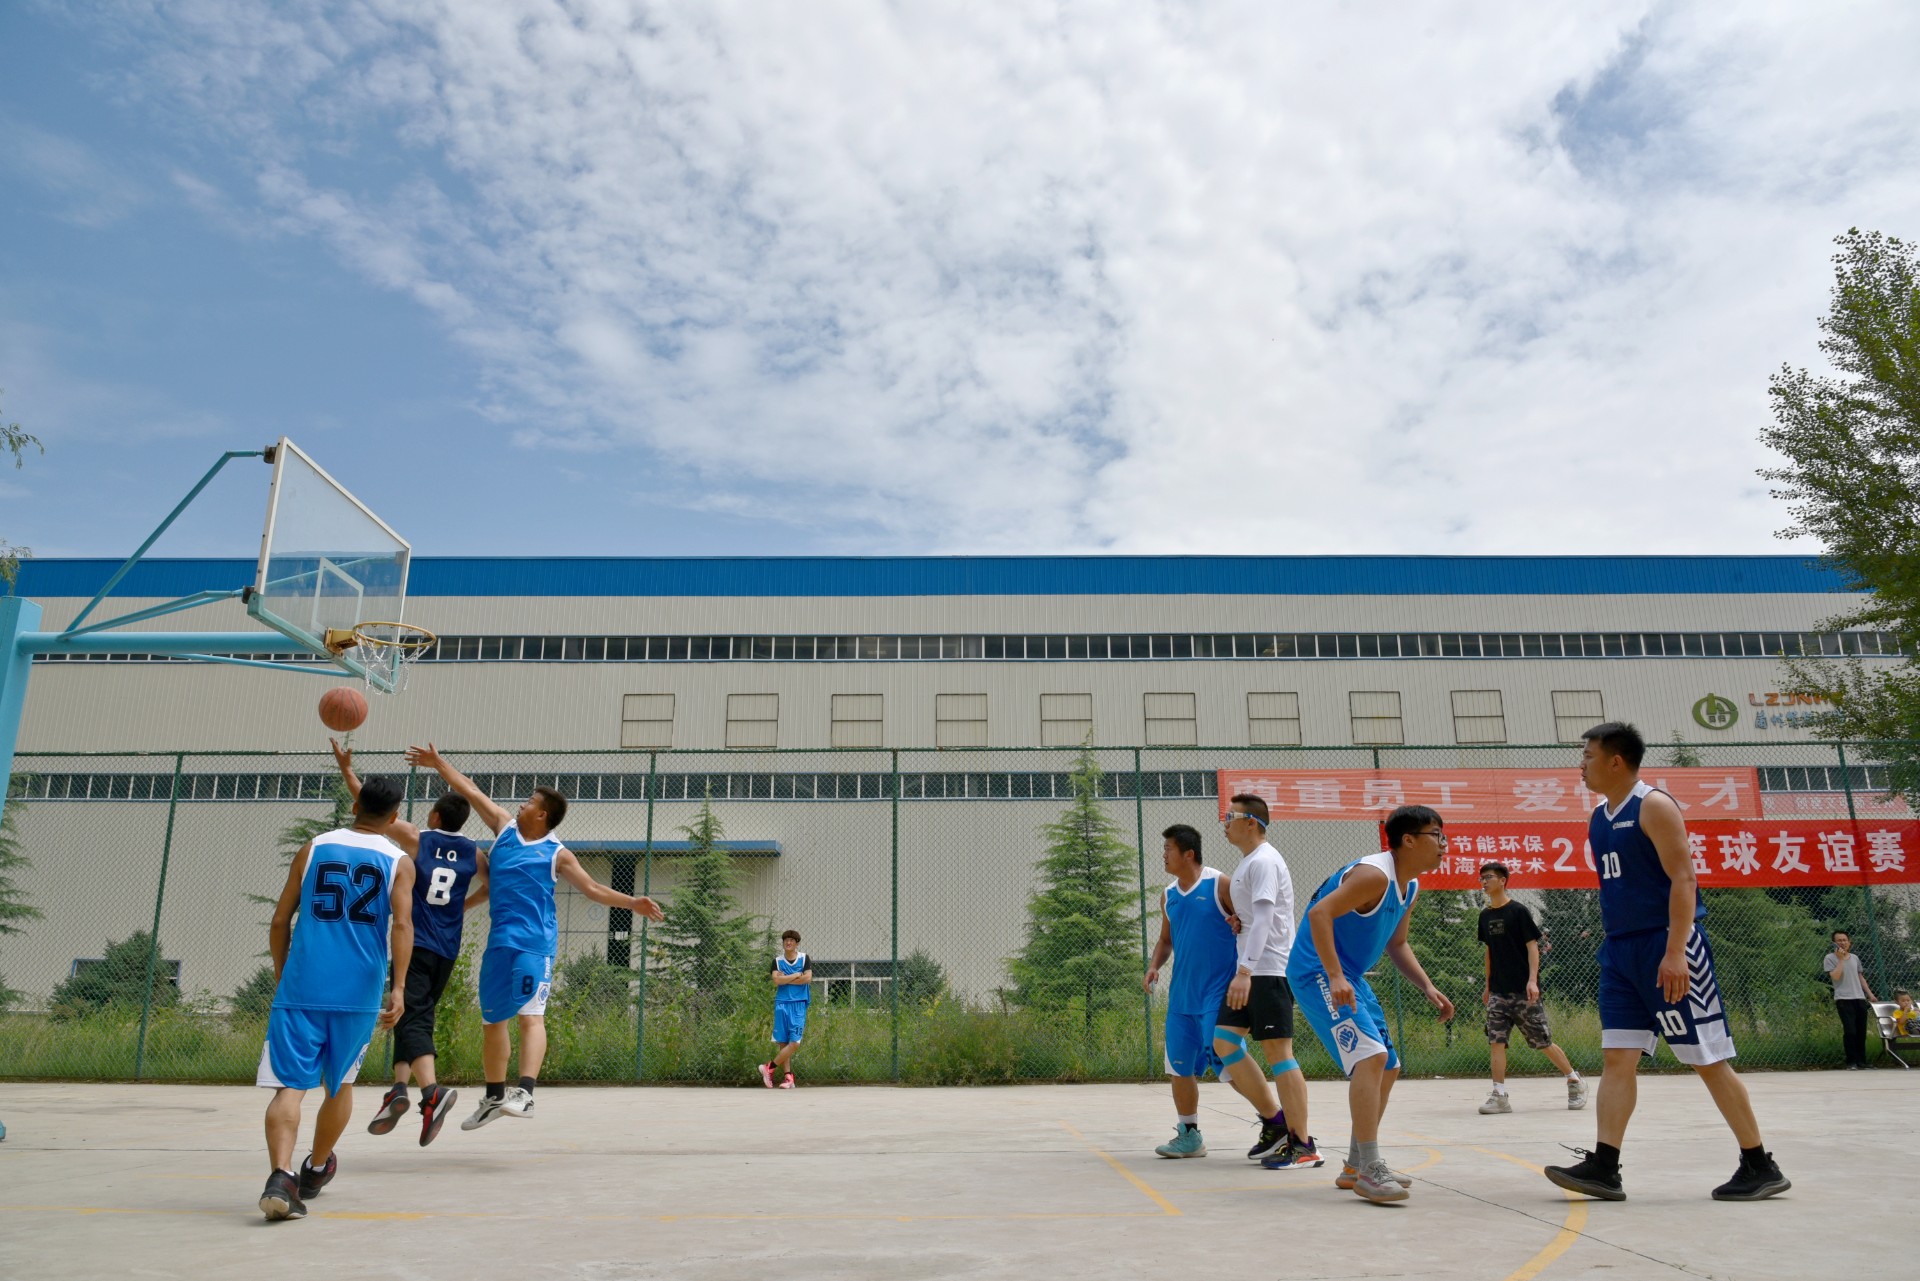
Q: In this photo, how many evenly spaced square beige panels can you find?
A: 10